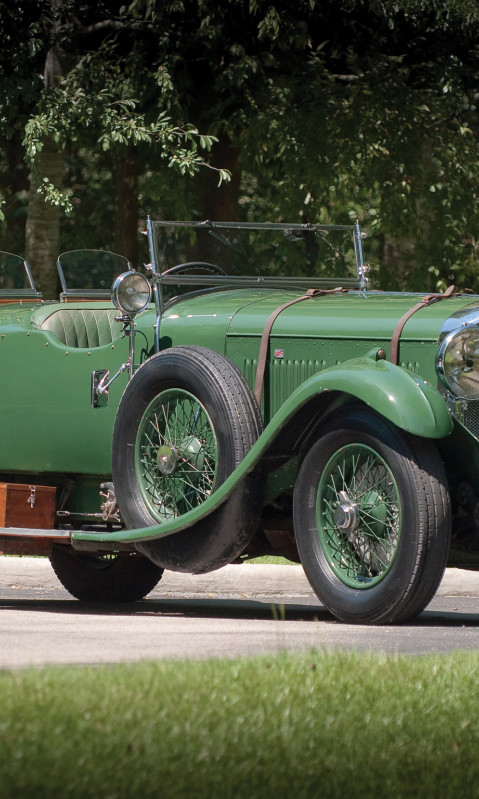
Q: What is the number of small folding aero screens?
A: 2